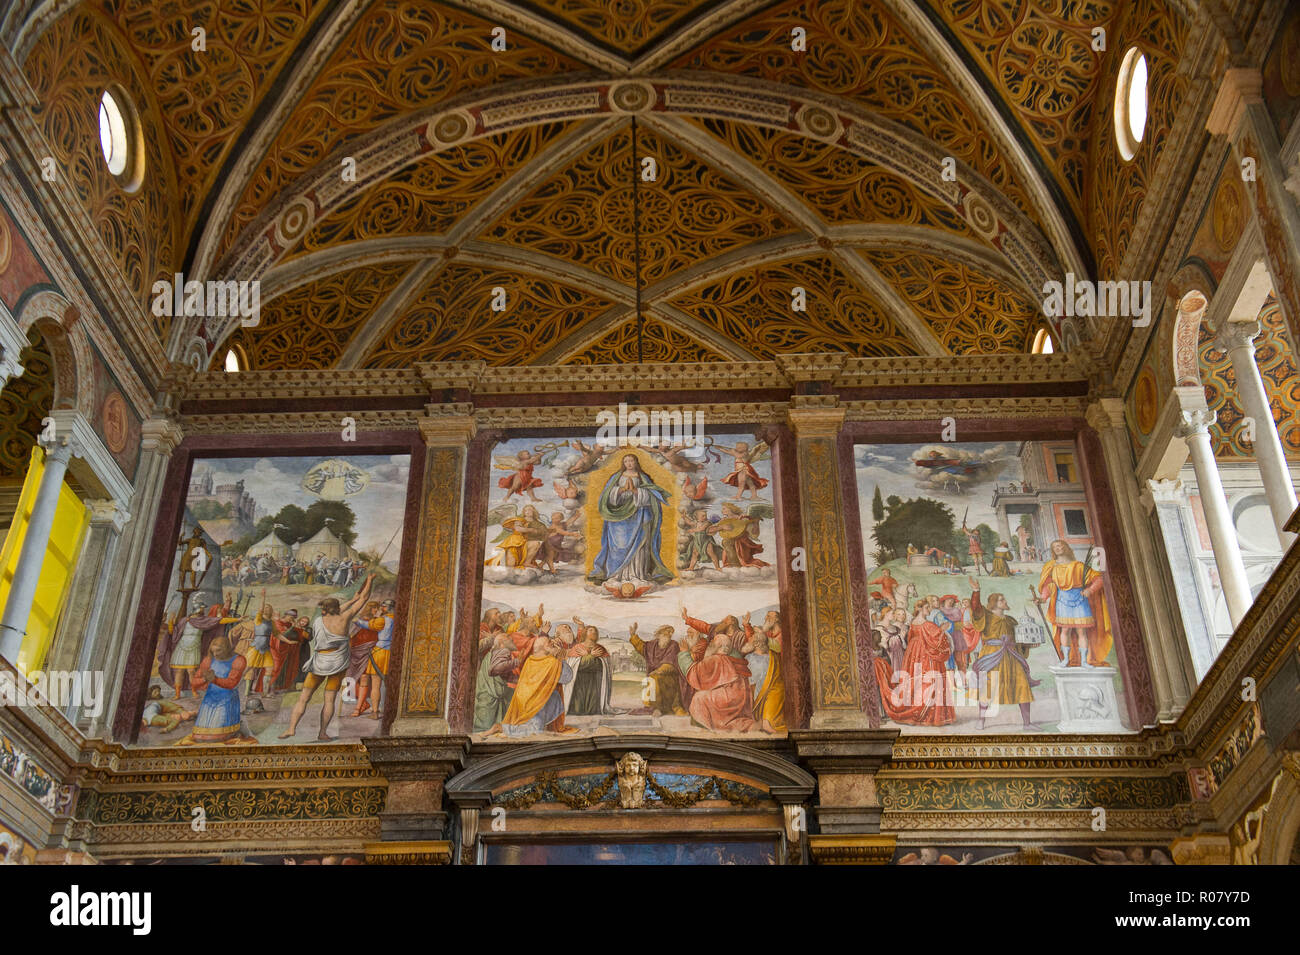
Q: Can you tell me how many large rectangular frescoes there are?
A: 3